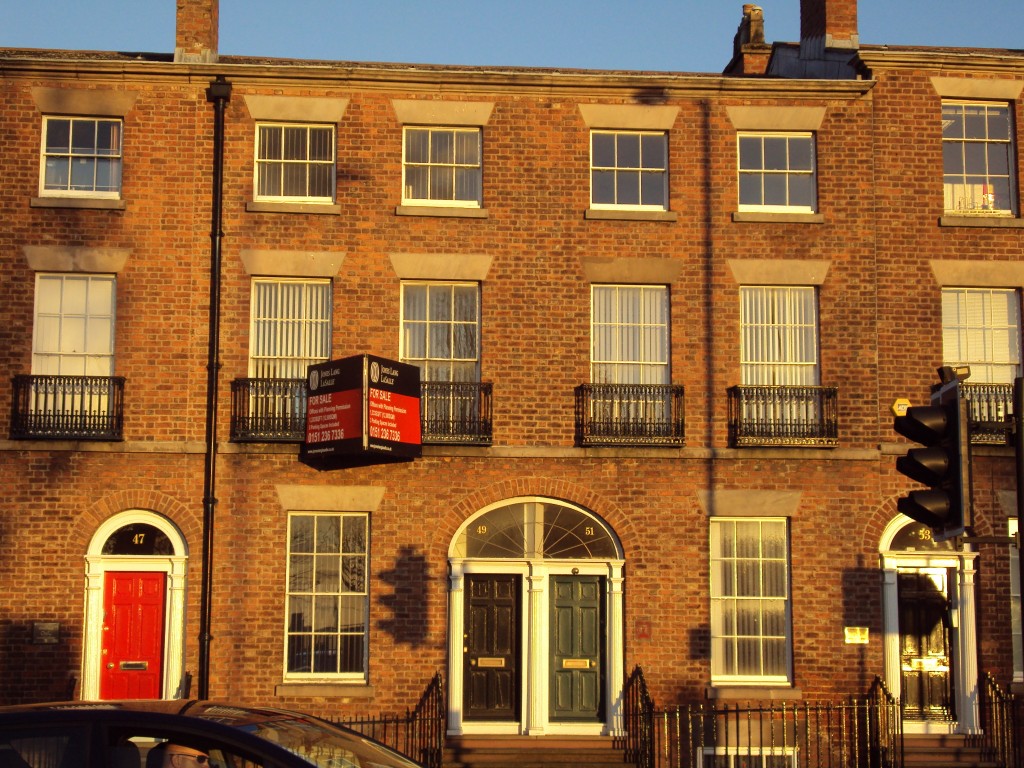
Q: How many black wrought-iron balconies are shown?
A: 6